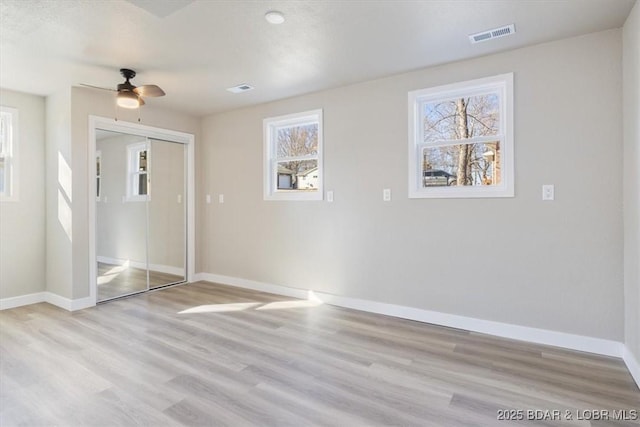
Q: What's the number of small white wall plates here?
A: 5